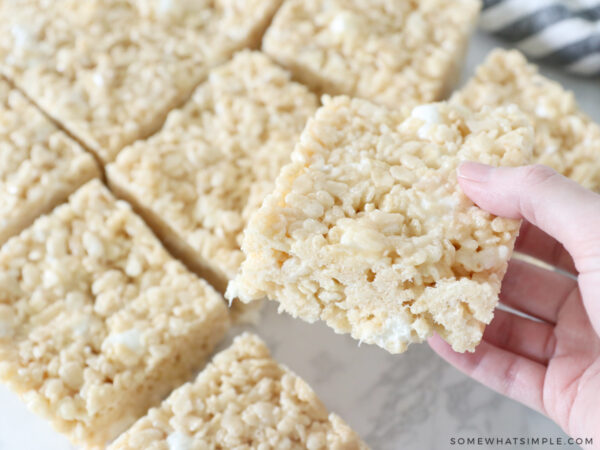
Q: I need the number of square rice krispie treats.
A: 8